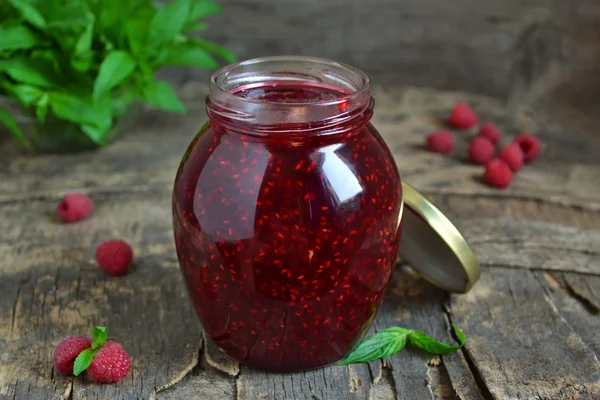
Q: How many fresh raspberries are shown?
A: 11